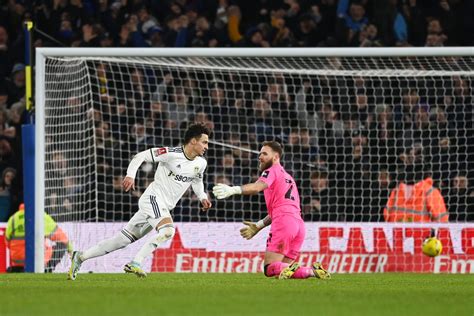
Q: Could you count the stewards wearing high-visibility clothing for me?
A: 2